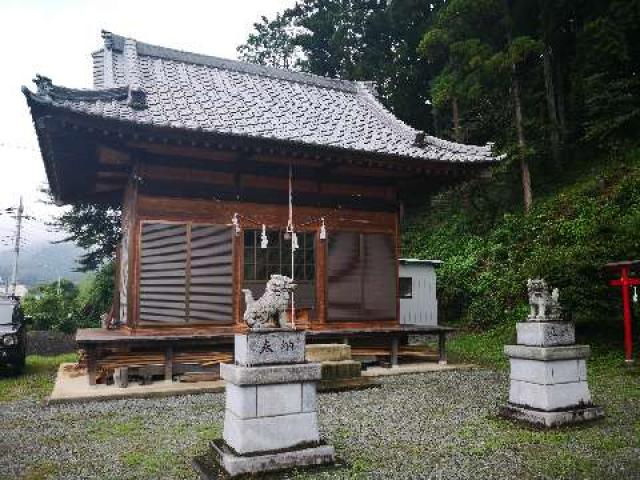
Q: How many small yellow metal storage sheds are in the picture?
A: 0